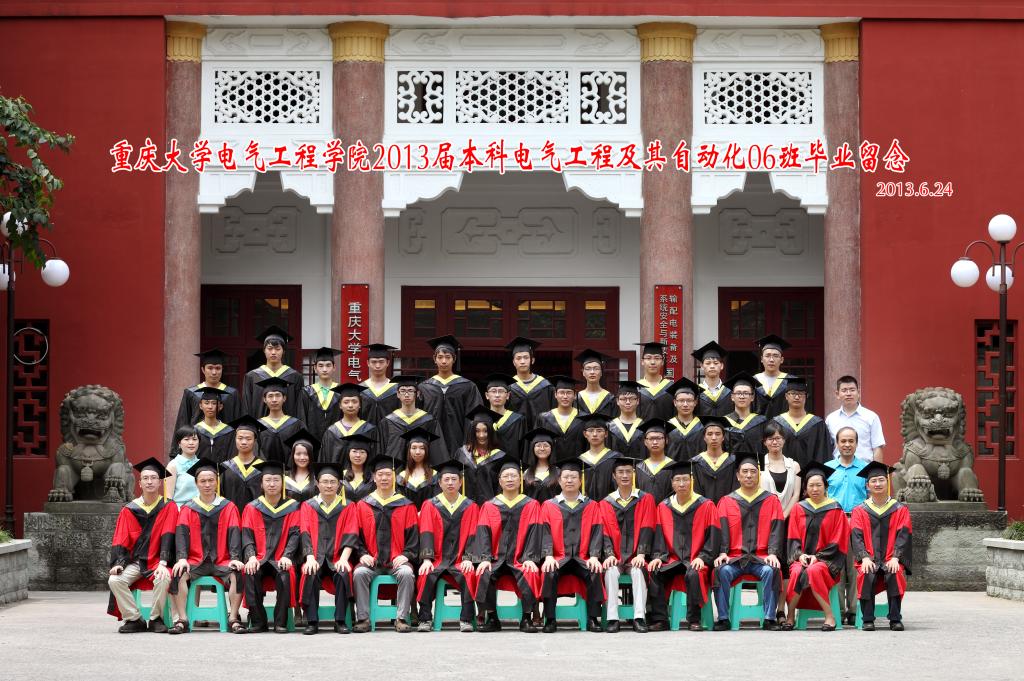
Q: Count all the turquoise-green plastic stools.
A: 13